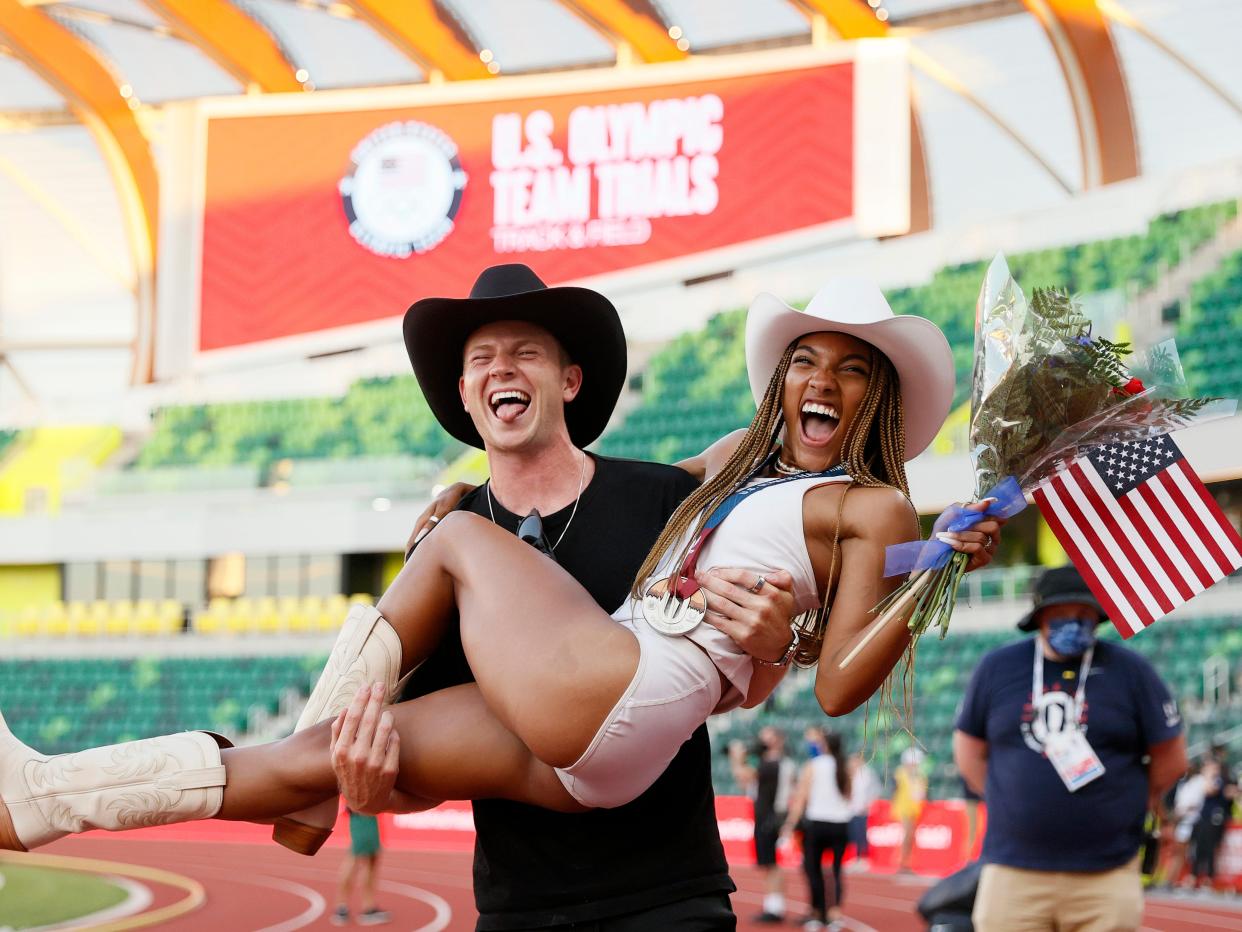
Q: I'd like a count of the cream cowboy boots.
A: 2